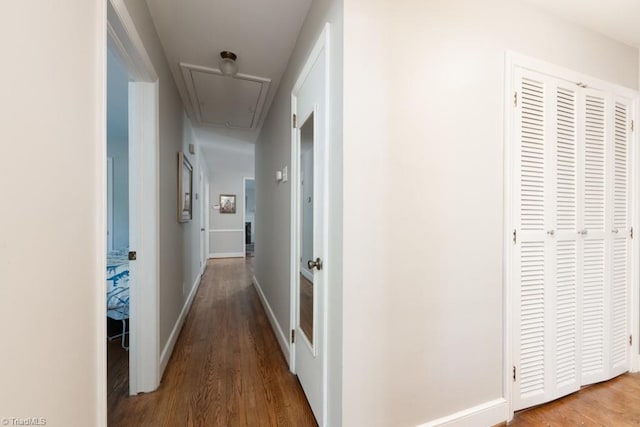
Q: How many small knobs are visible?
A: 3